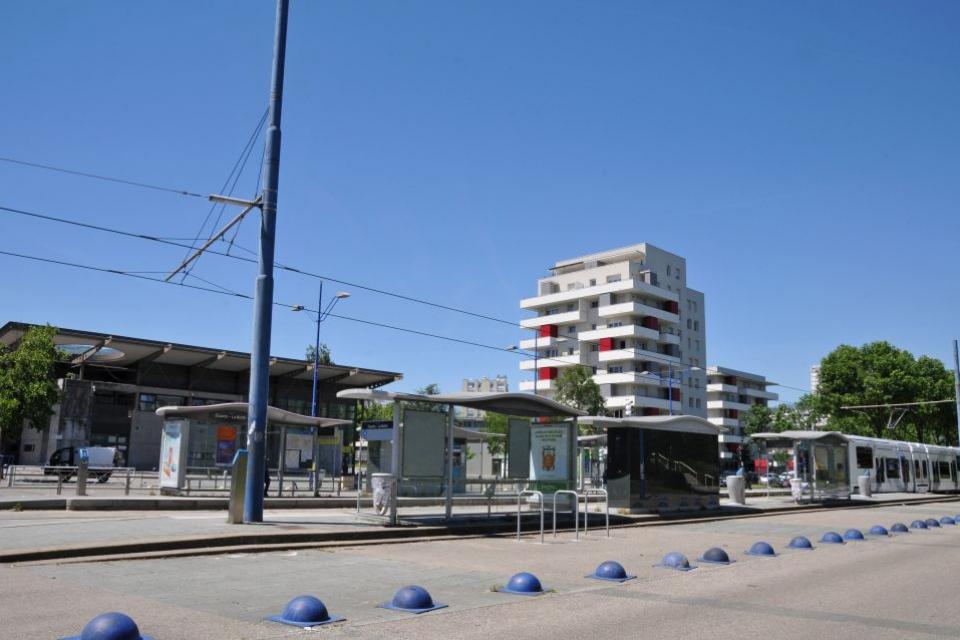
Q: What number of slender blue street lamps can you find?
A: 3